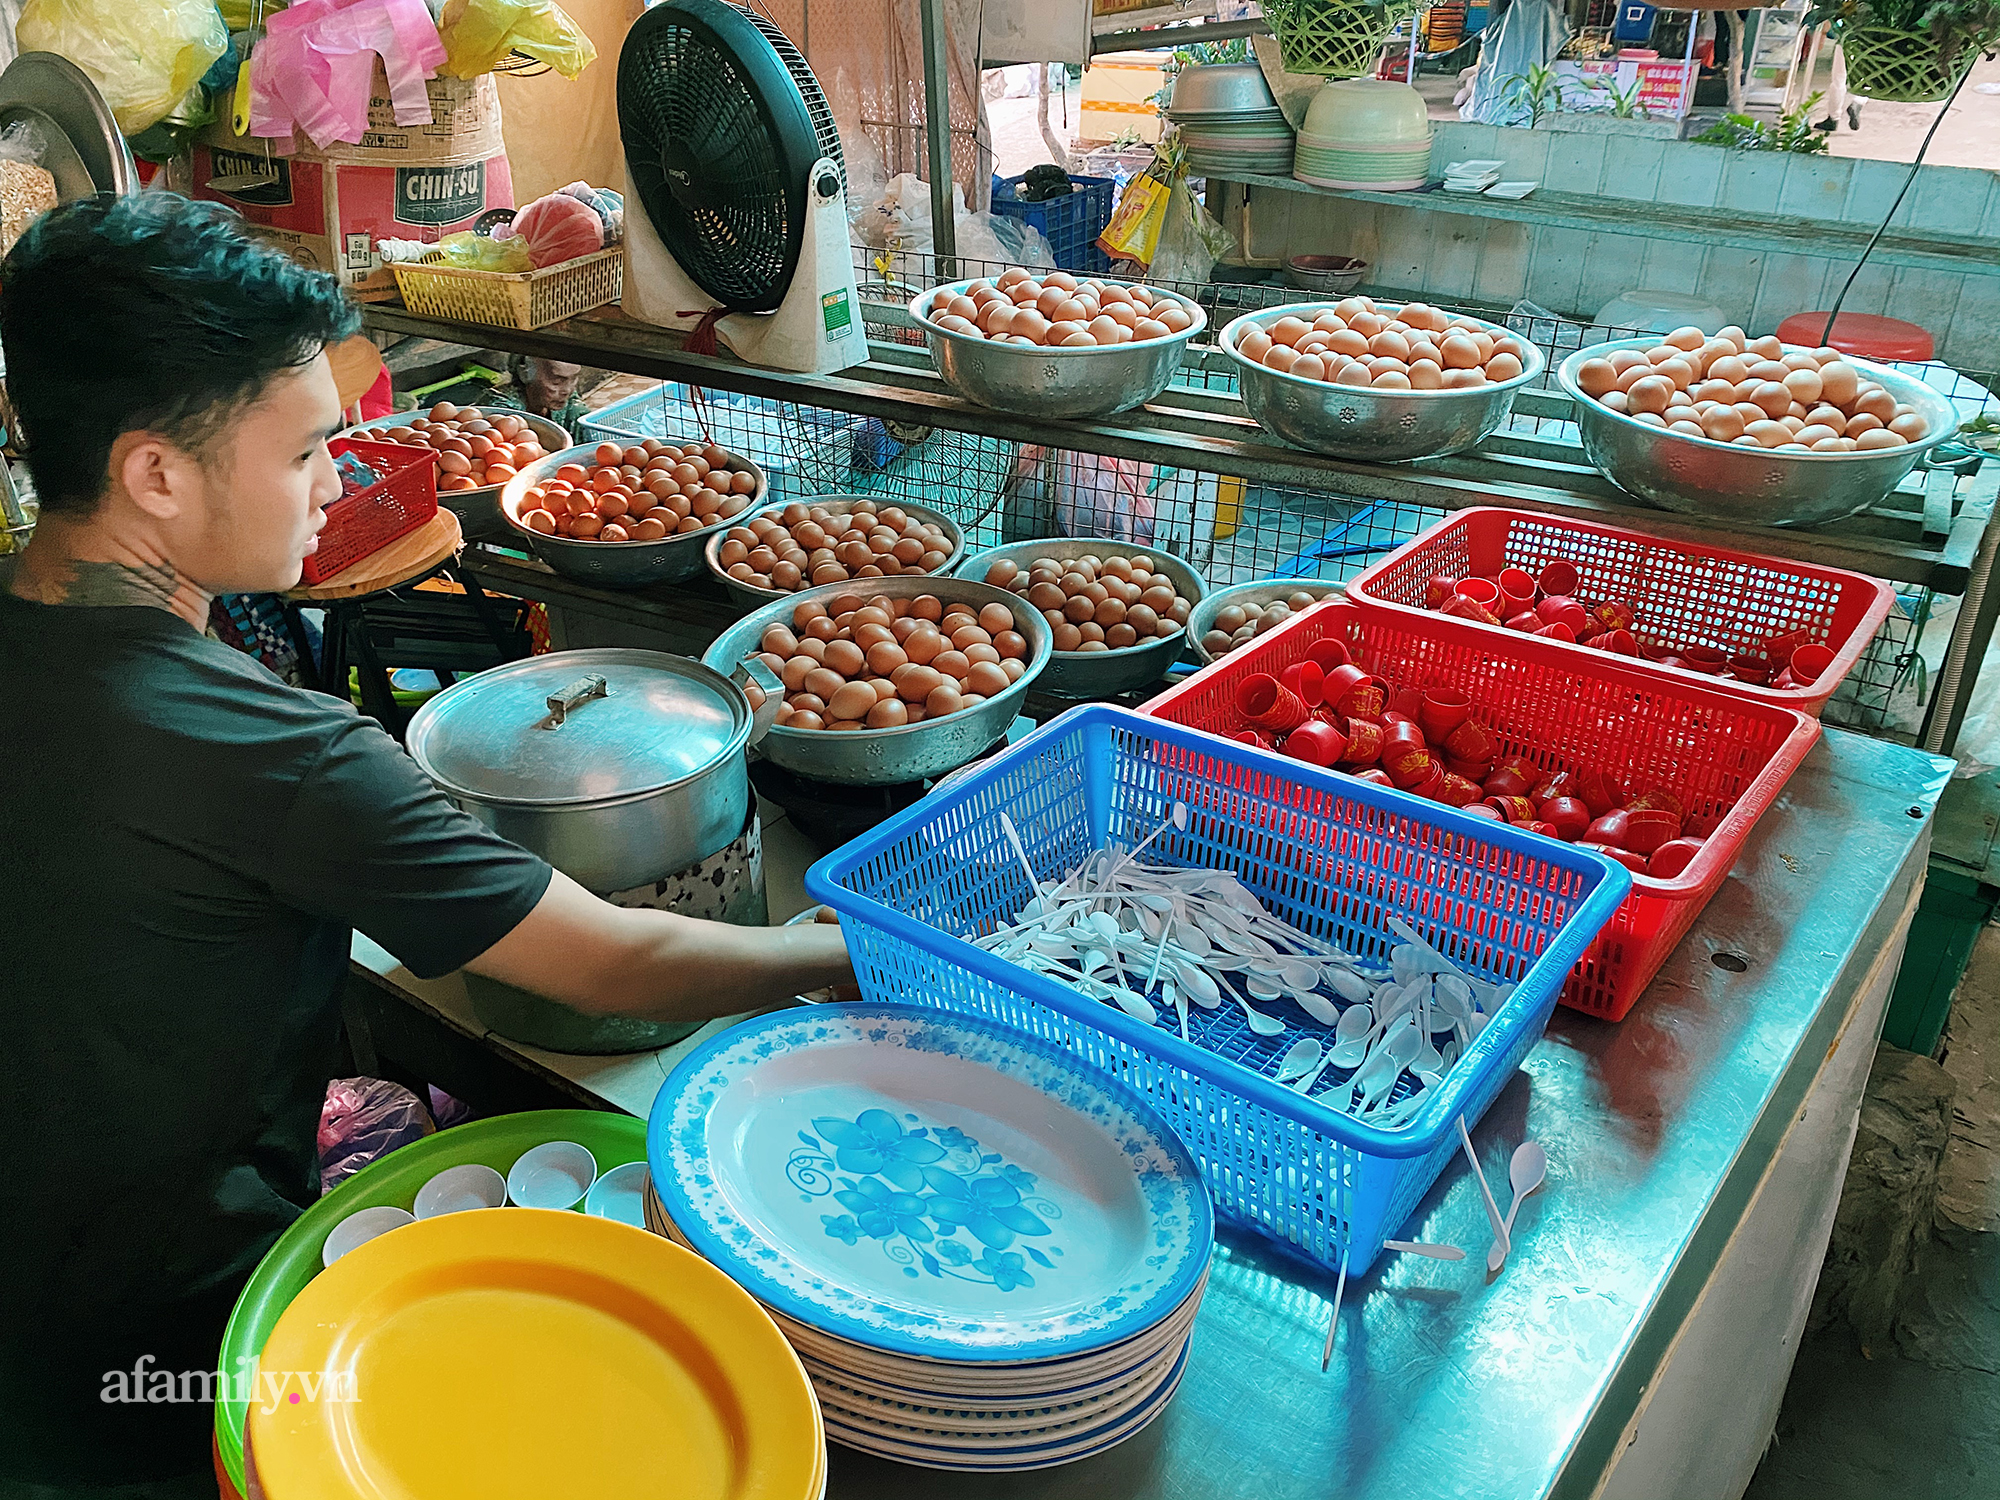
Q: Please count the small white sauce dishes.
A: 4